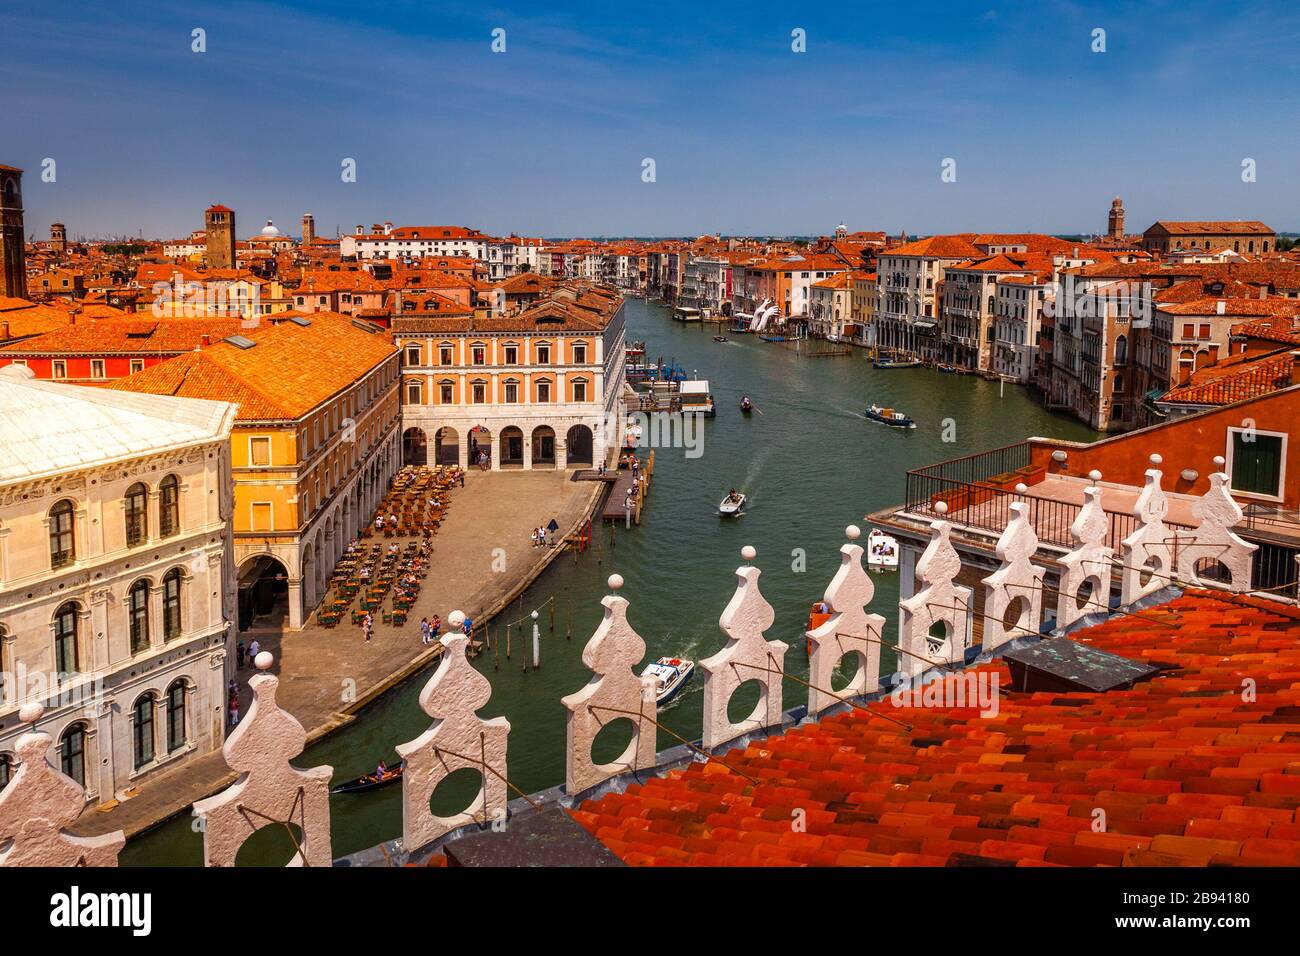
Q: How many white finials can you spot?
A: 11